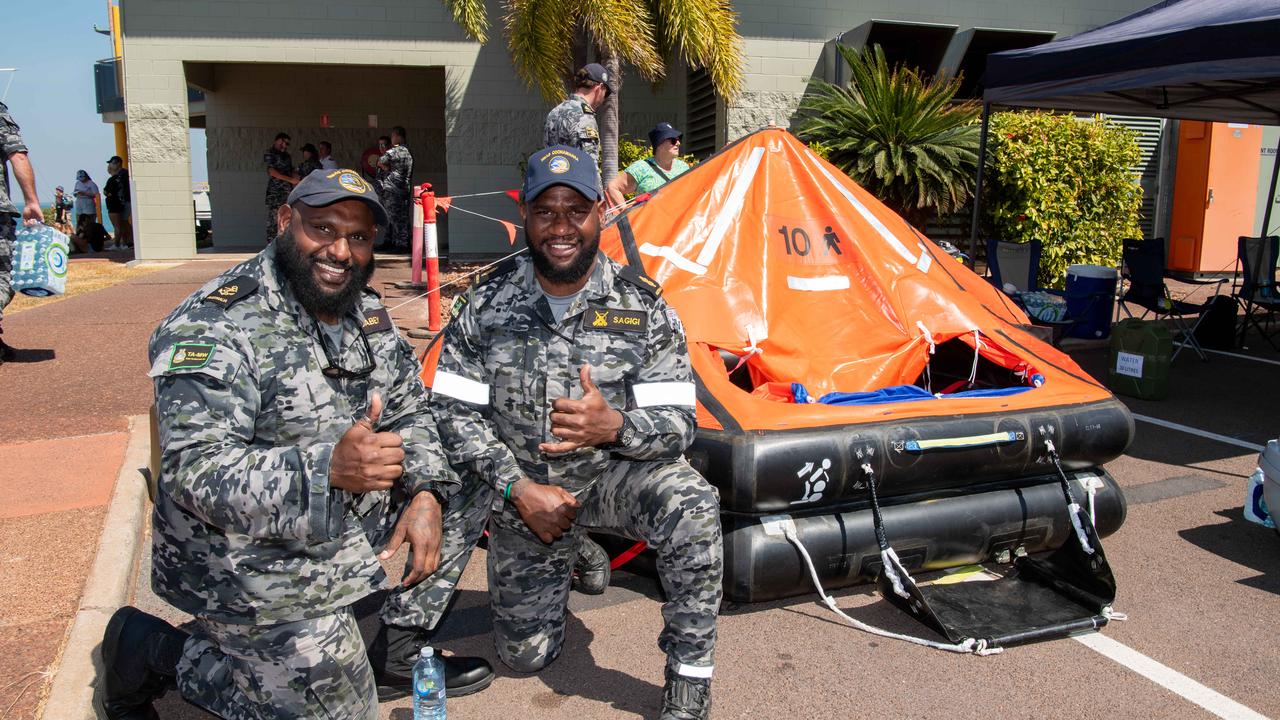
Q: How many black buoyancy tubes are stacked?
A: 2